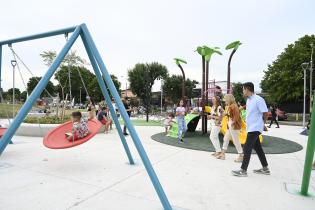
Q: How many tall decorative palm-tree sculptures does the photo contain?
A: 4